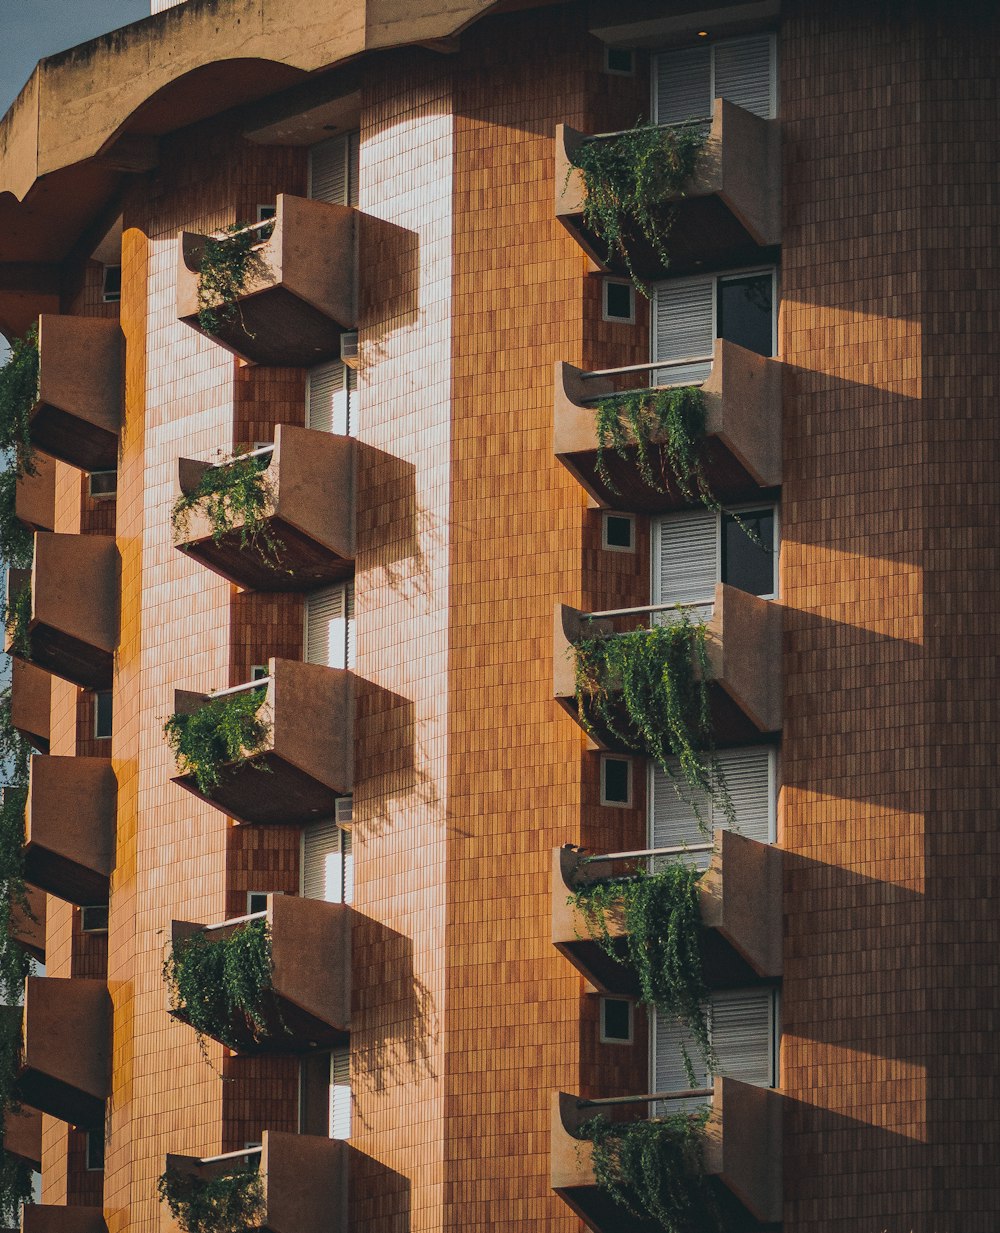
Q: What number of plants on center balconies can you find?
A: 5